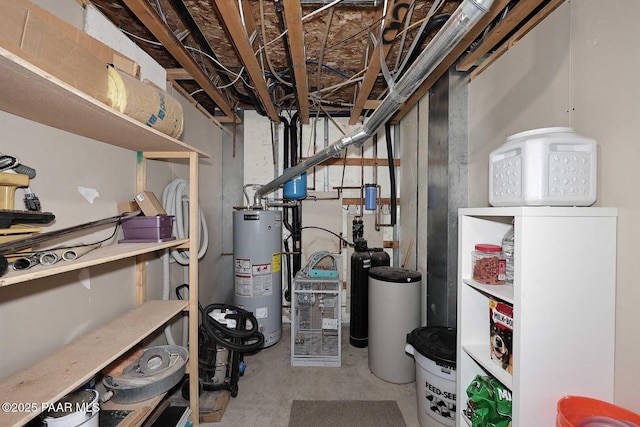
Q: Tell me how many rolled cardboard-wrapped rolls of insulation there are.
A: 1